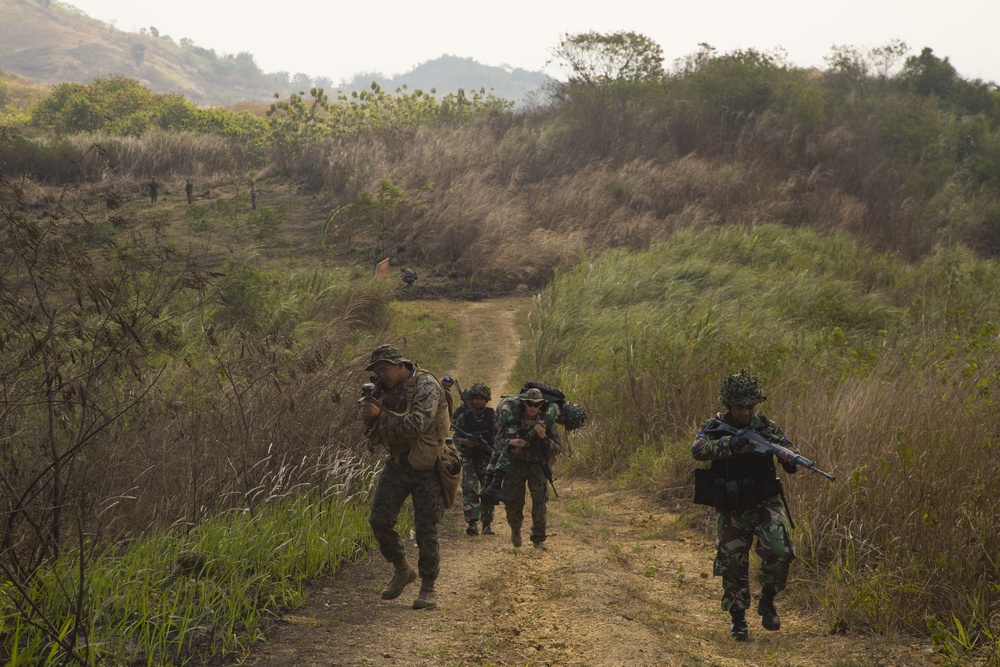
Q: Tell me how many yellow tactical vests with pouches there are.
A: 1